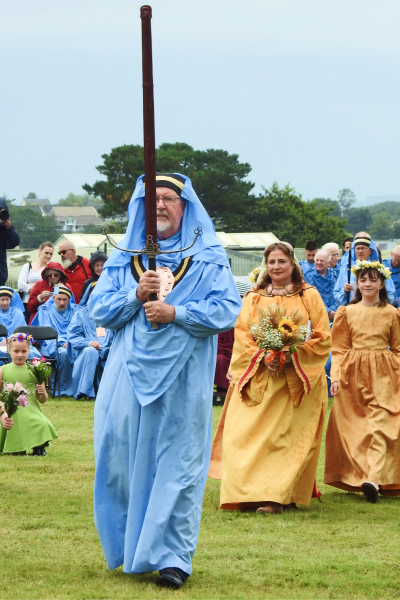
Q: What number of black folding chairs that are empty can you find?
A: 2